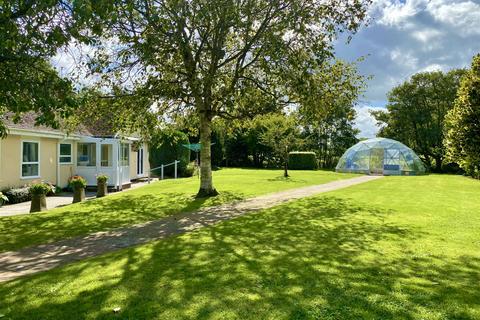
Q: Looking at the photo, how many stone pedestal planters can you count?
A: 3